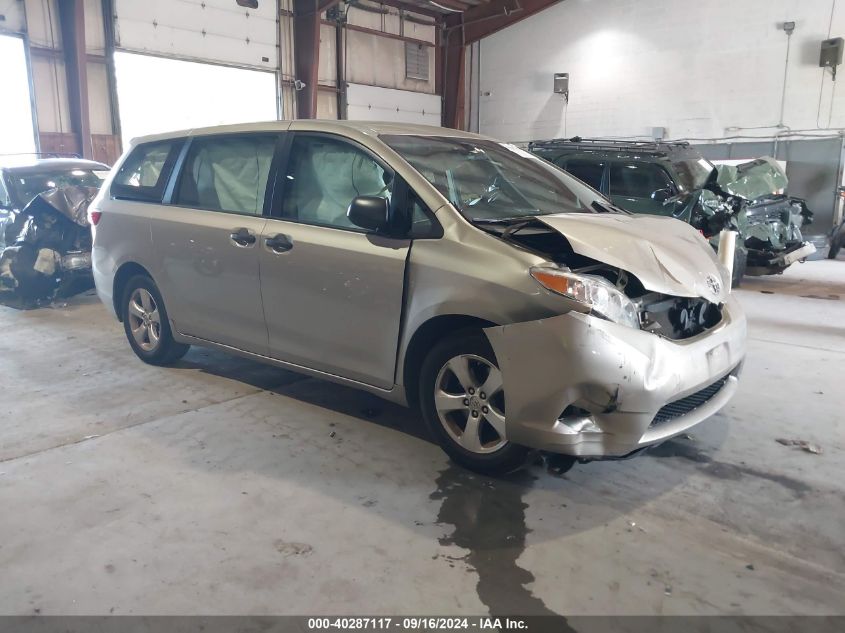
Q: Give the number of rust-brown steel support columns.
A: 3